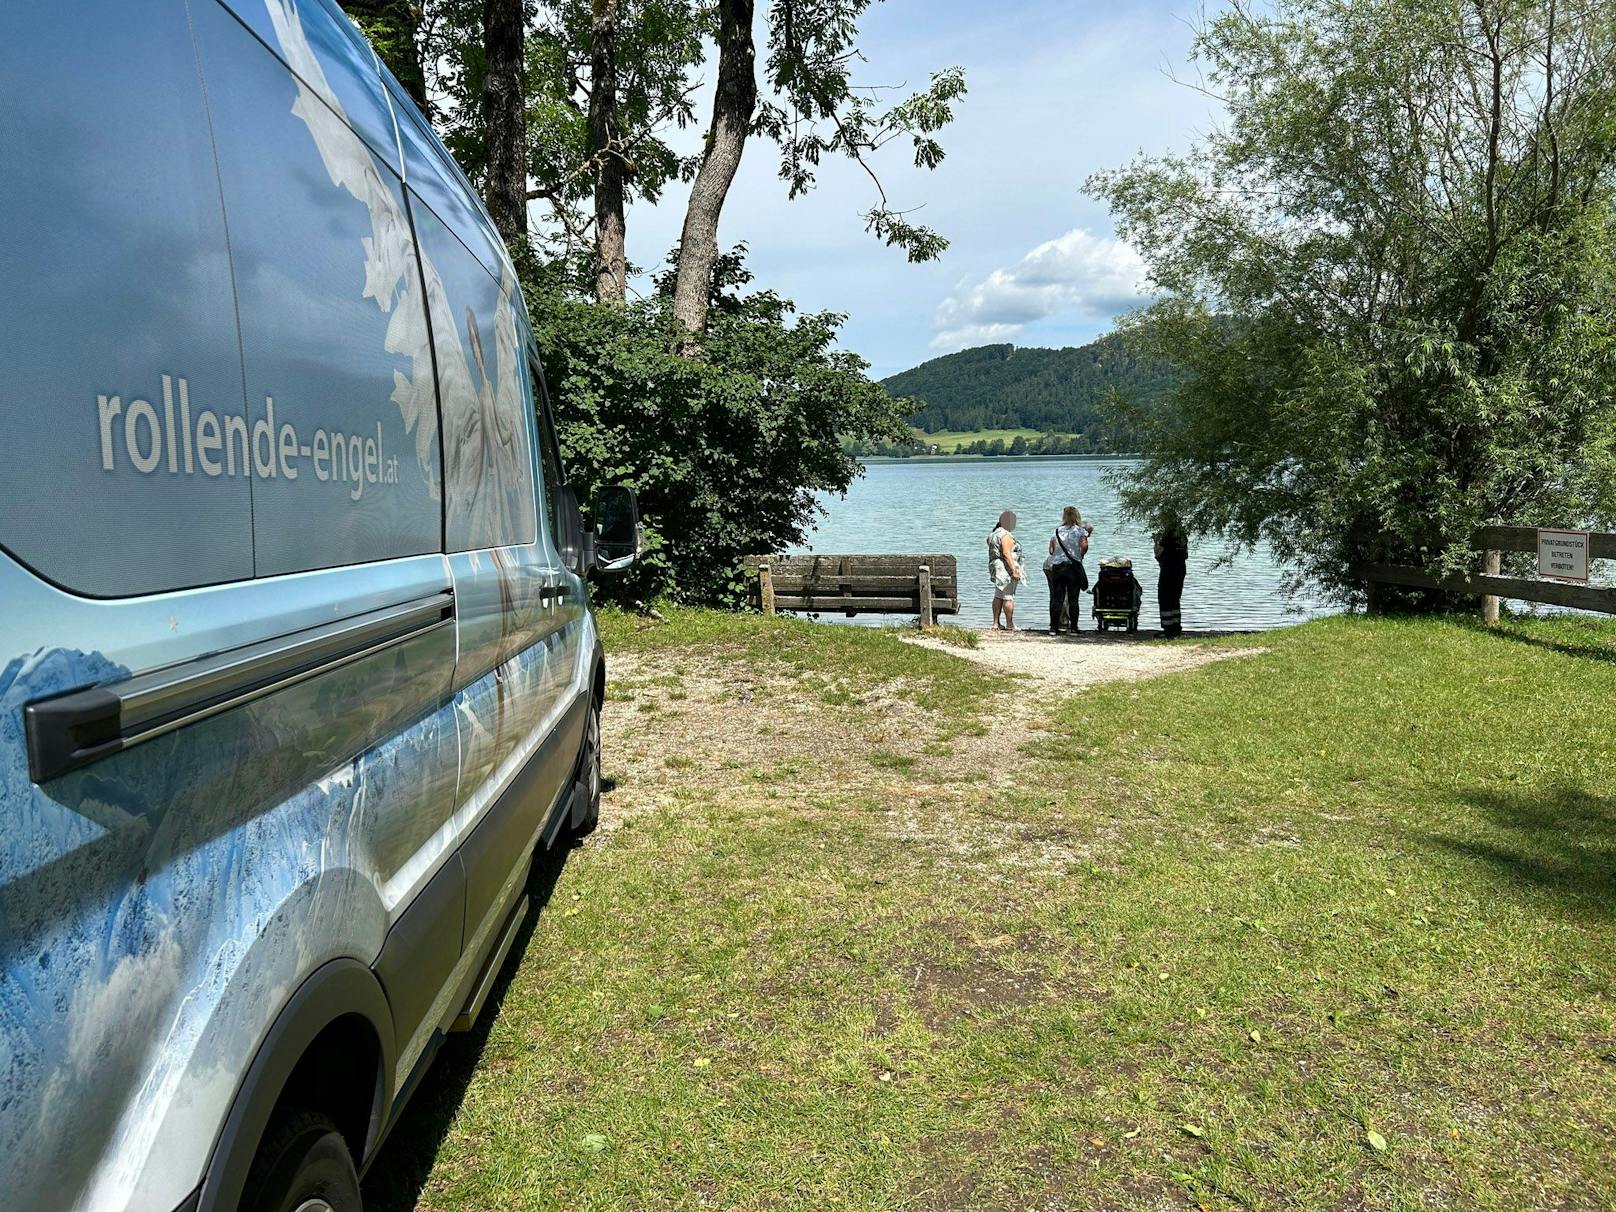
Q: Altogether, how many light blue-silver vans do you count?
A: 1